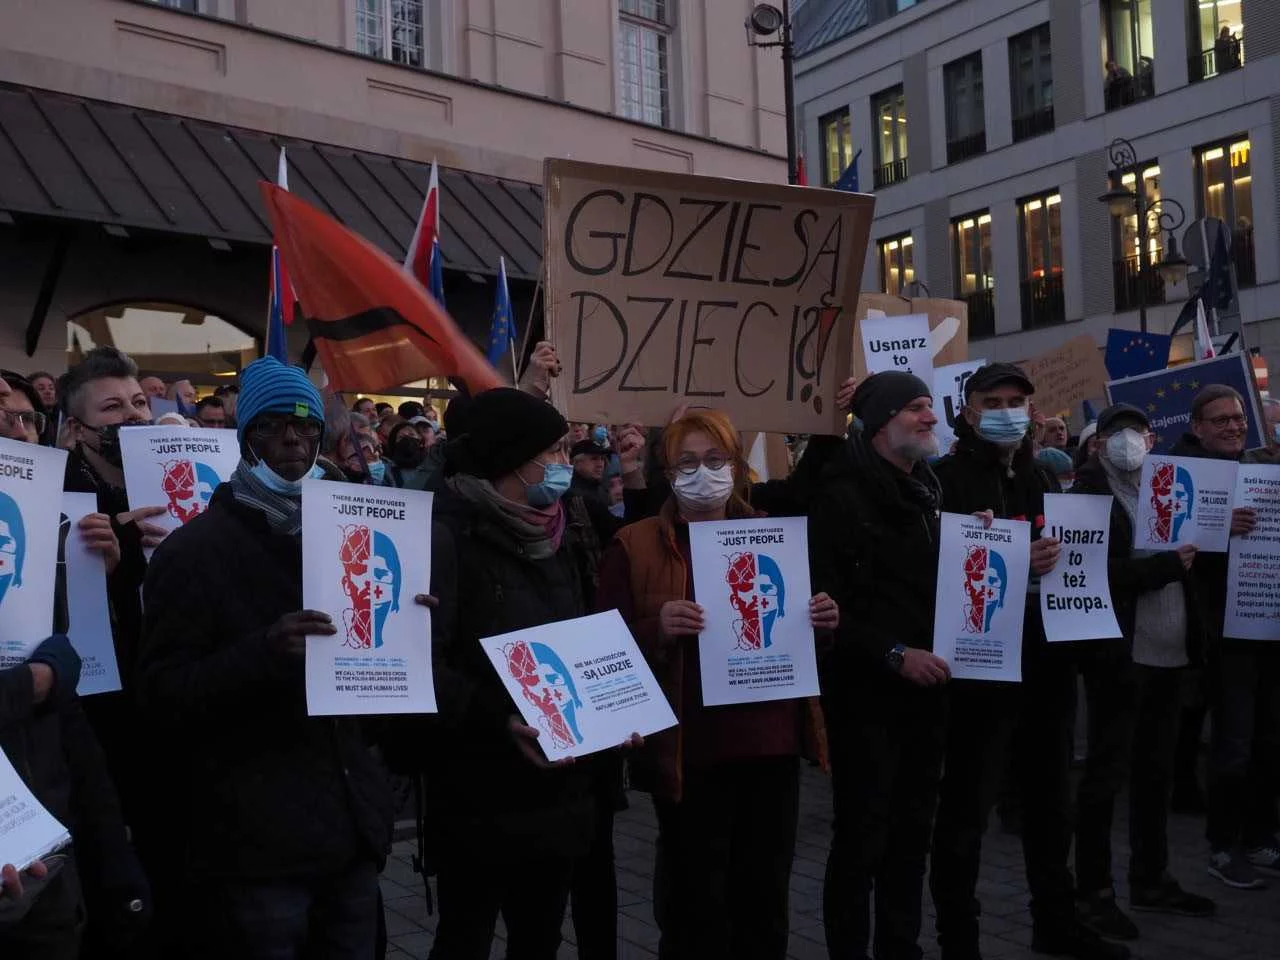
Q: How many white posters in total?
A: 13